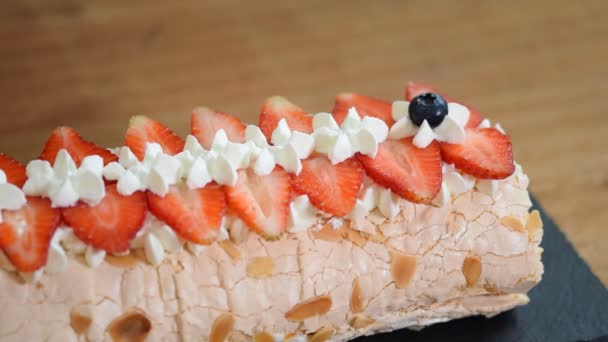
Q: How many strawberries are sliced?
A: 14